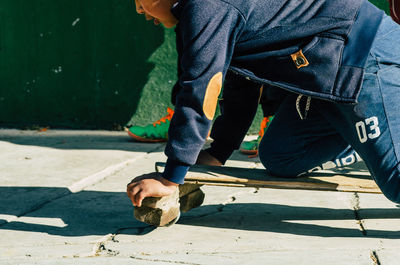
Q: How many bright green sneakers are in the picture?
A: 2